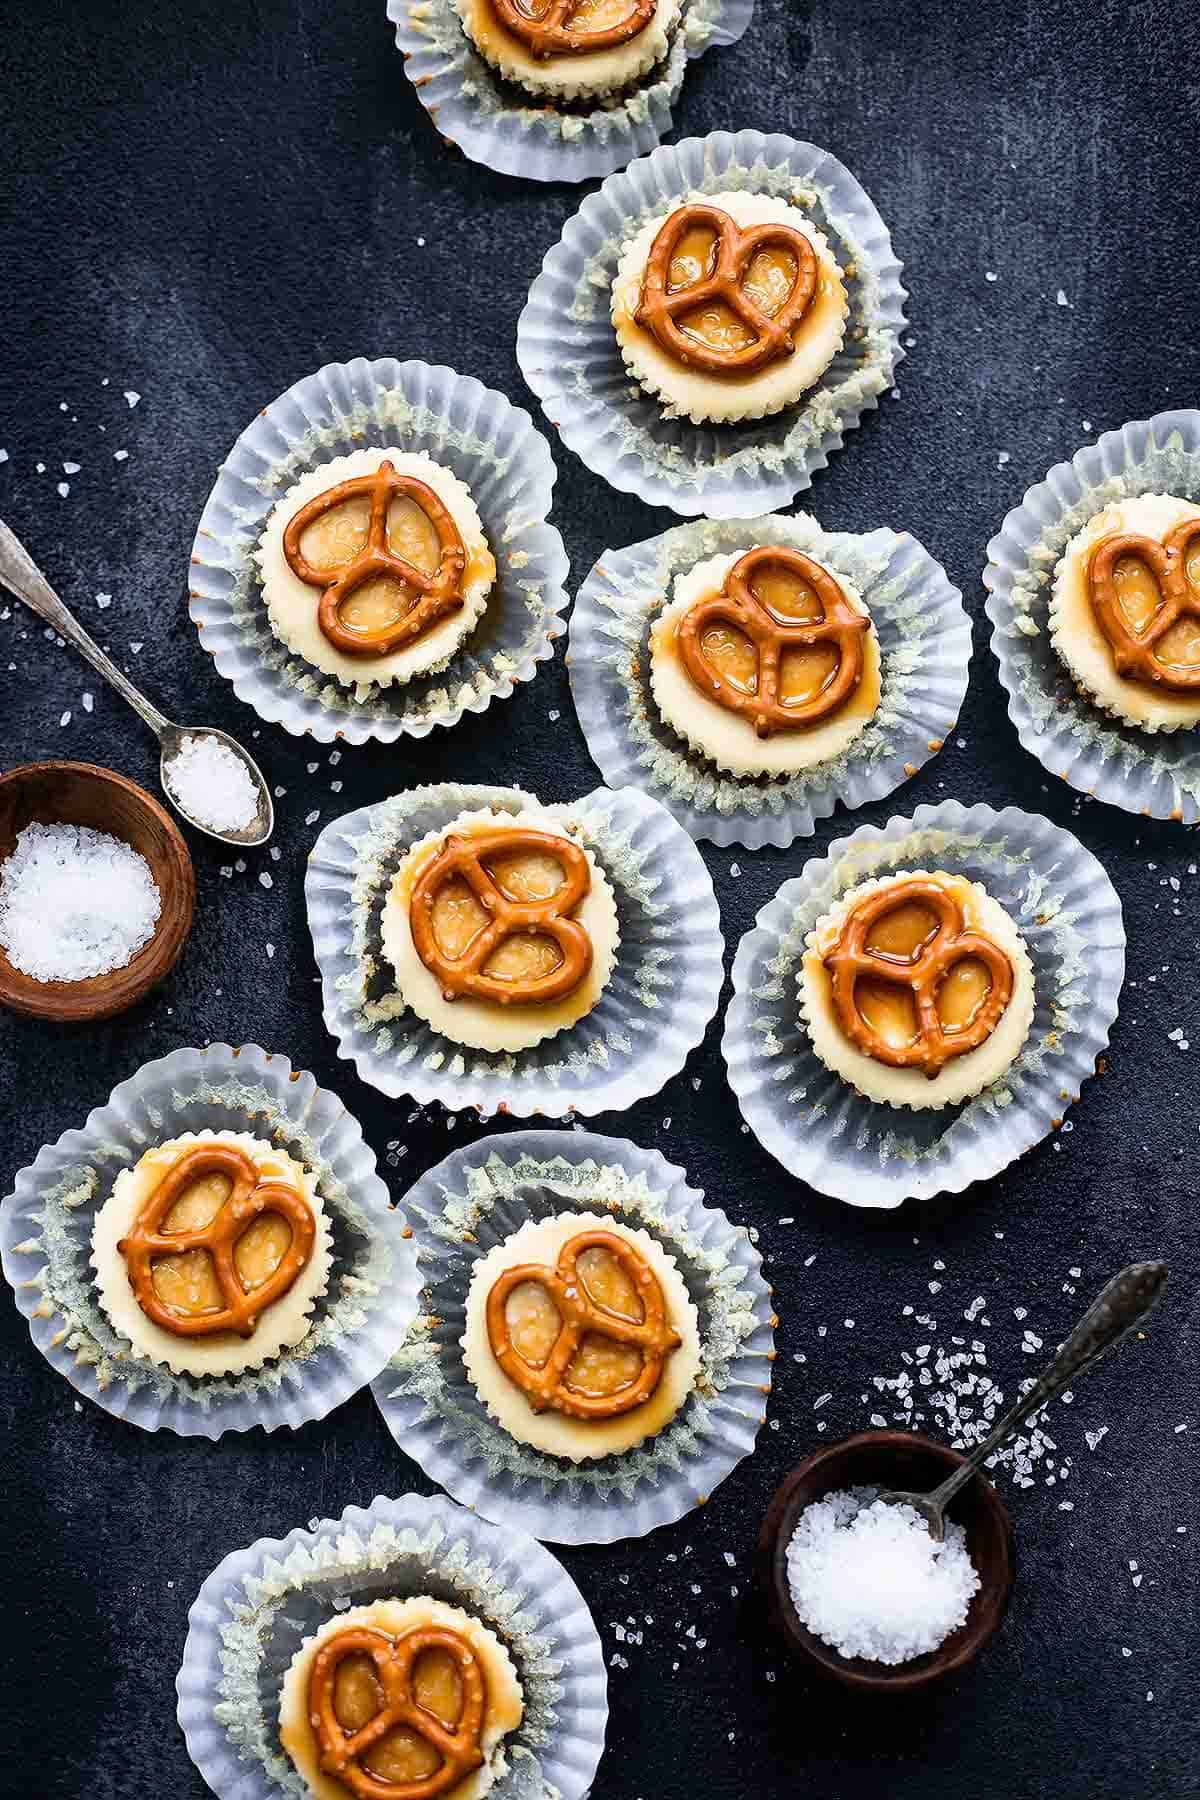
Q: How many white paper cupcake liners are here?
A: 10